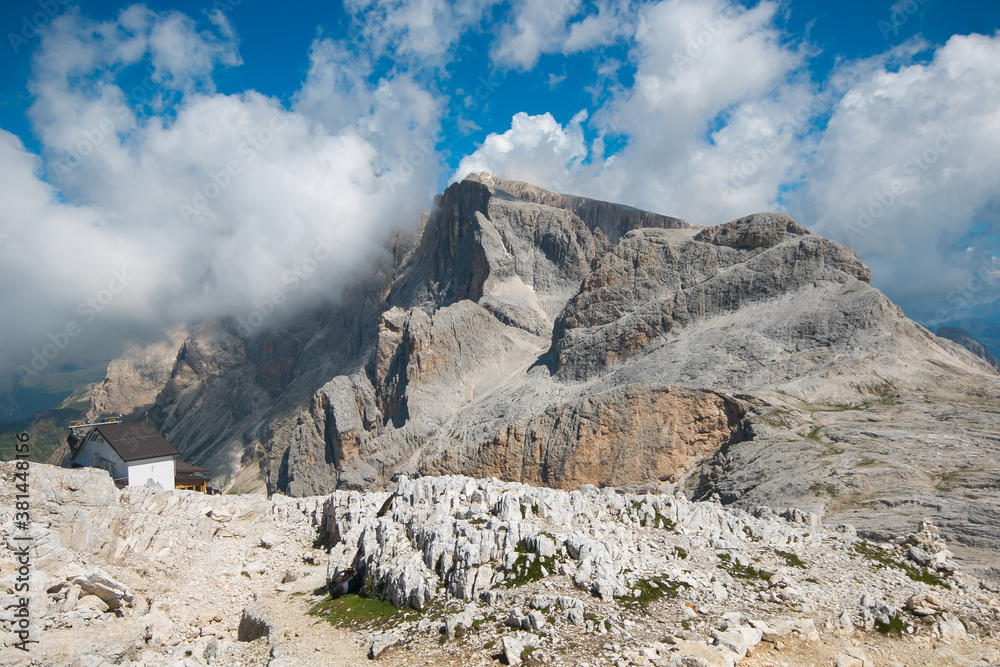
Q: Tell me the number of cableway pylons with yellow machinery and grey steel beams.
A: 1